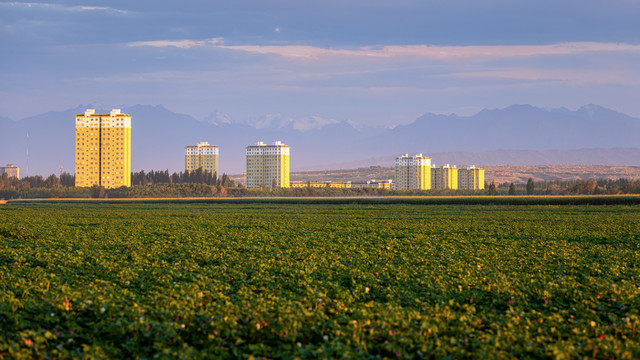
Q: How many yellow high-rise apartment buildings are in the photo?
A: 6